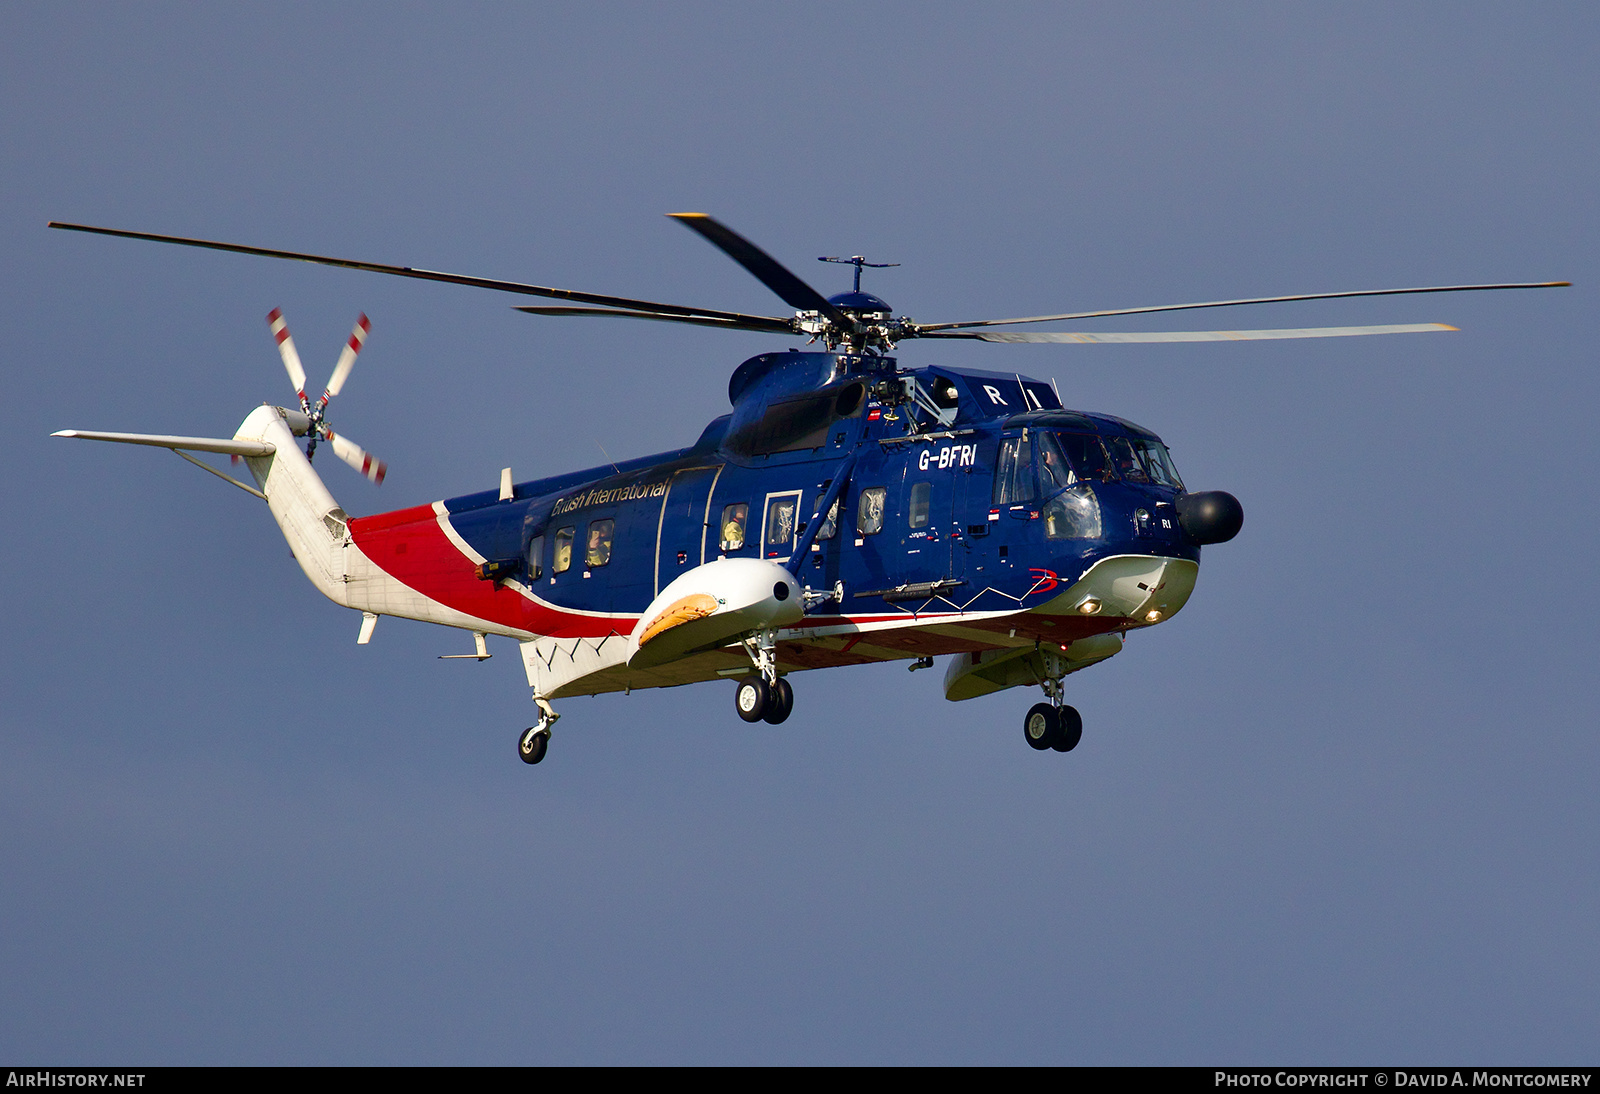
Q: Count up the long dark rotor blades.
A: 5